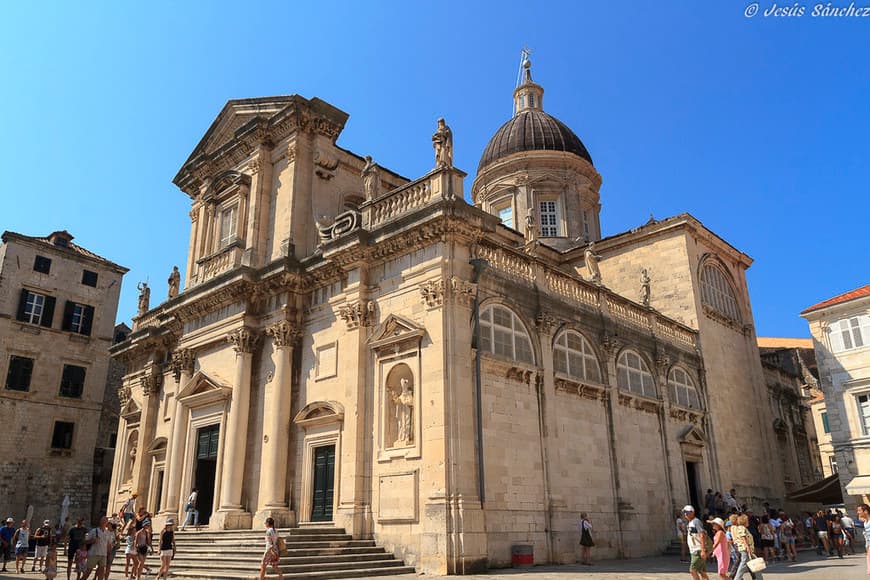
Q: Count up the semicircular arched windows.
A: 5